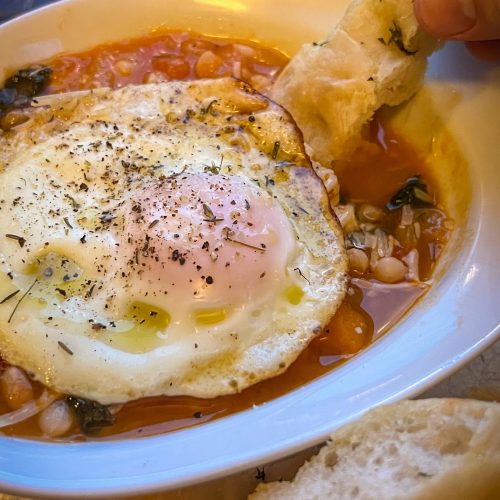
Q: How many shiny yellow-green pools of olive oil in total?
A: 4